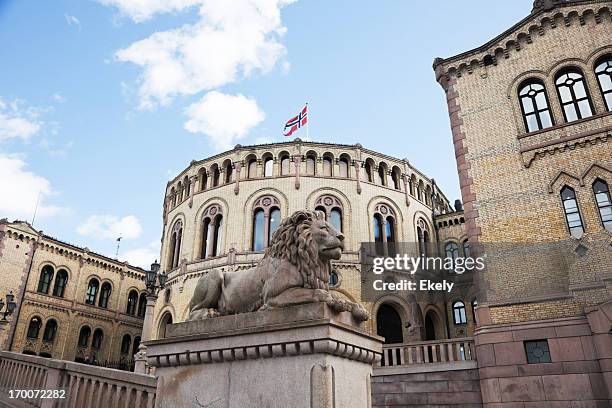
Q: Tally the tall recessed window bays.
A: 6